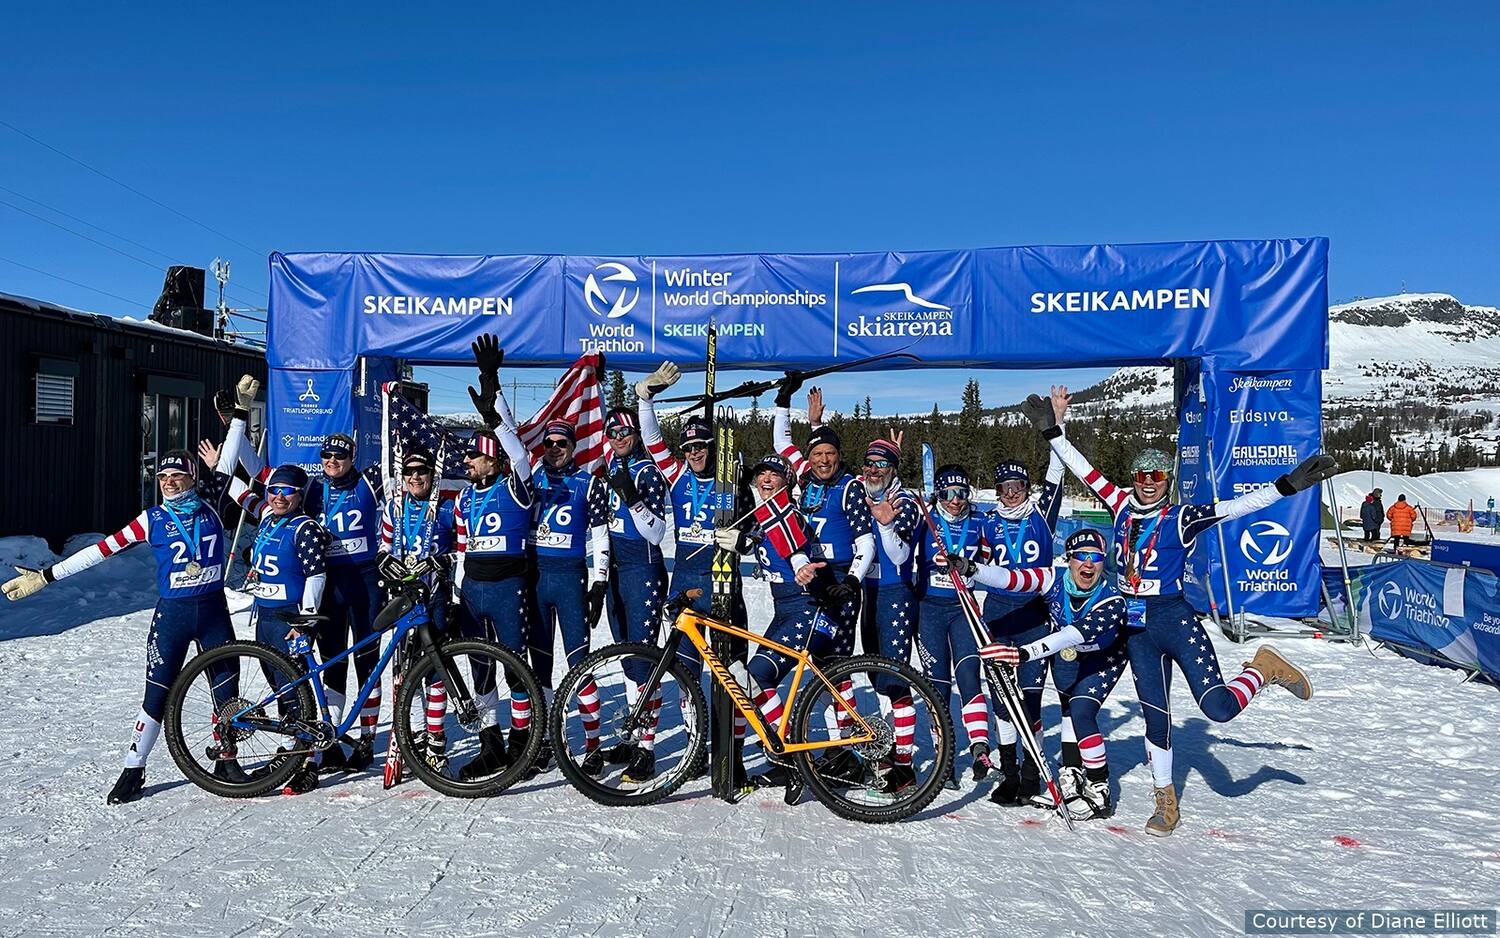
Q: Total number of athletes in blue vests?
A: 15